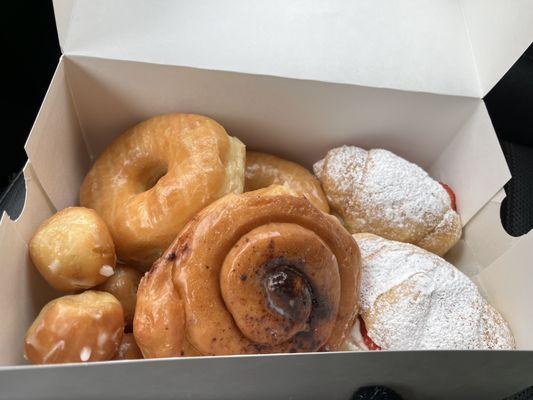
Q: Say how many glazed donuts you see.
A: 2